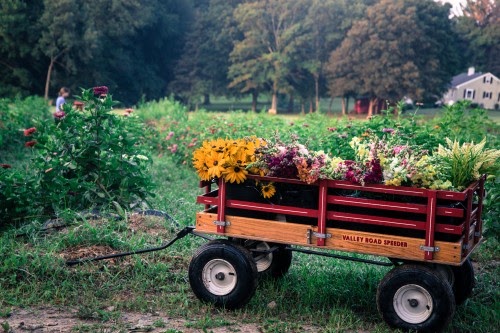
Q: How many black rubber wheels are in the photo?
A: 4